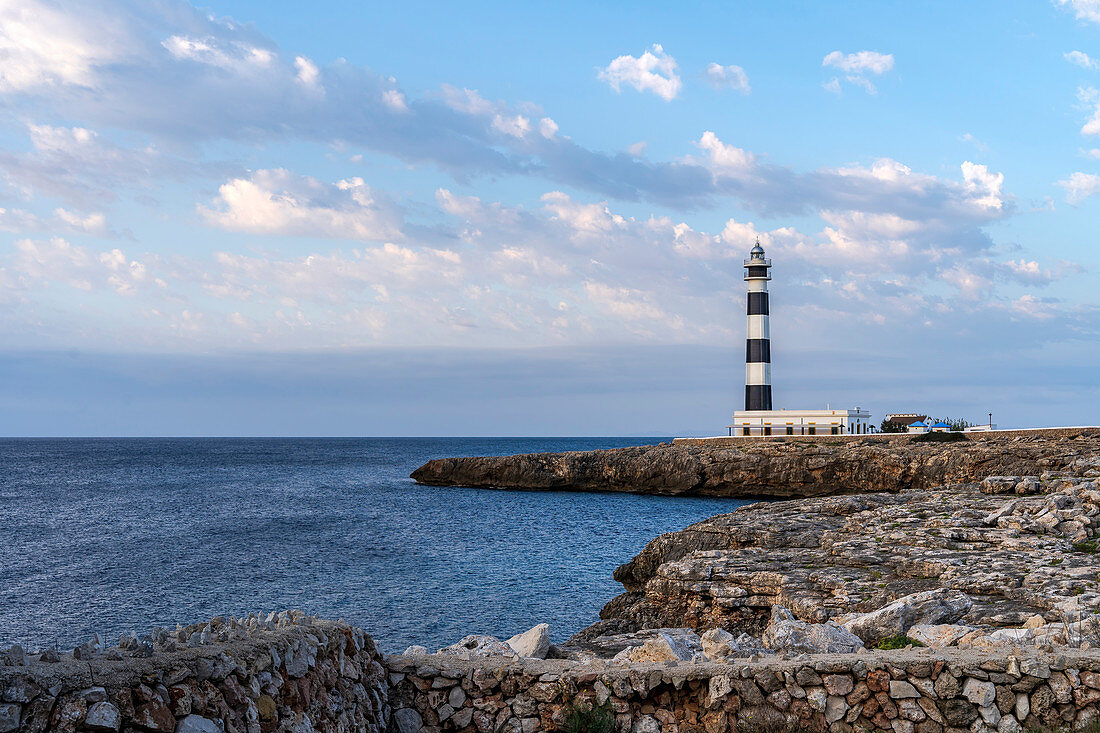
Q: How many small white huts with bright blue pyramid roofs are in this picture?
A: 2